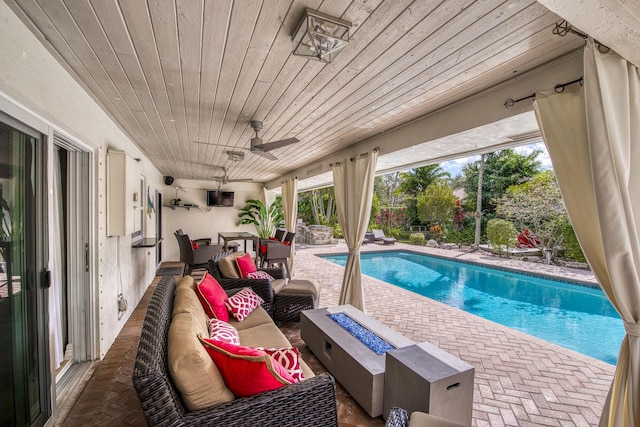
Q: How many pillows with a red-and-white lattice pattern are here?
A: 4